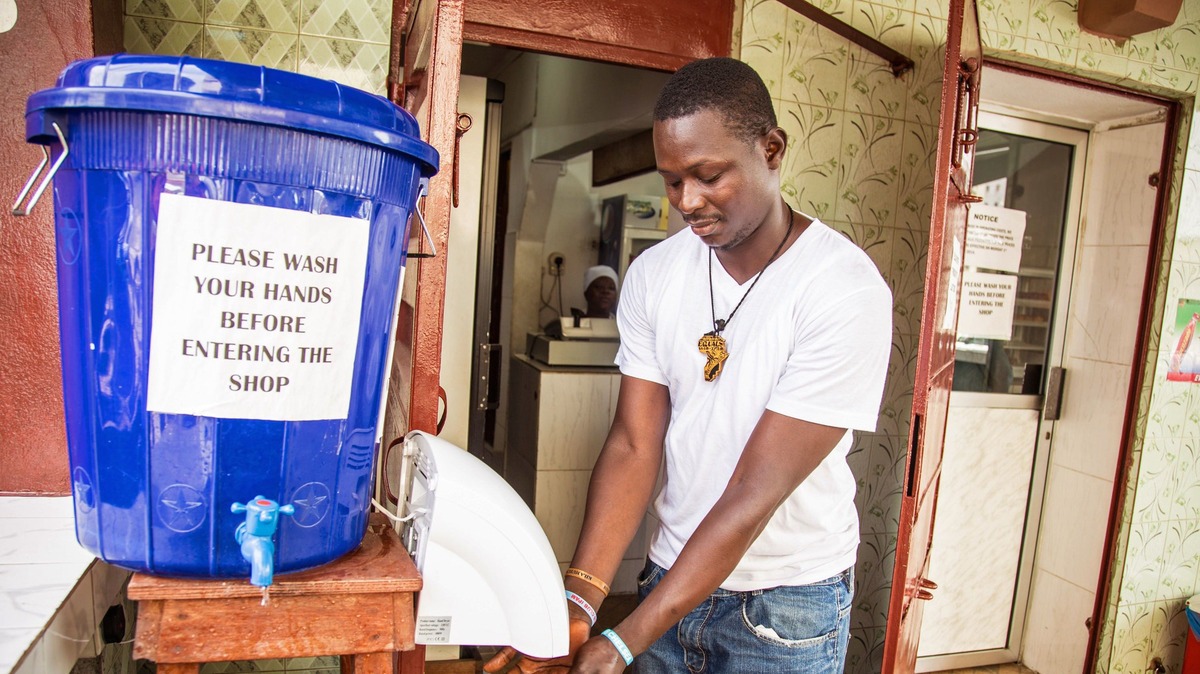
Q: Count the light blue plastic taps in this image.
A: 1